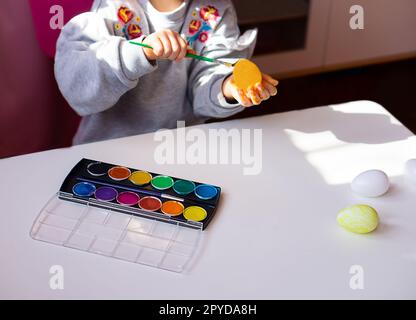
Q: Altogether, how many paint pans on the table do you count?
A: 12